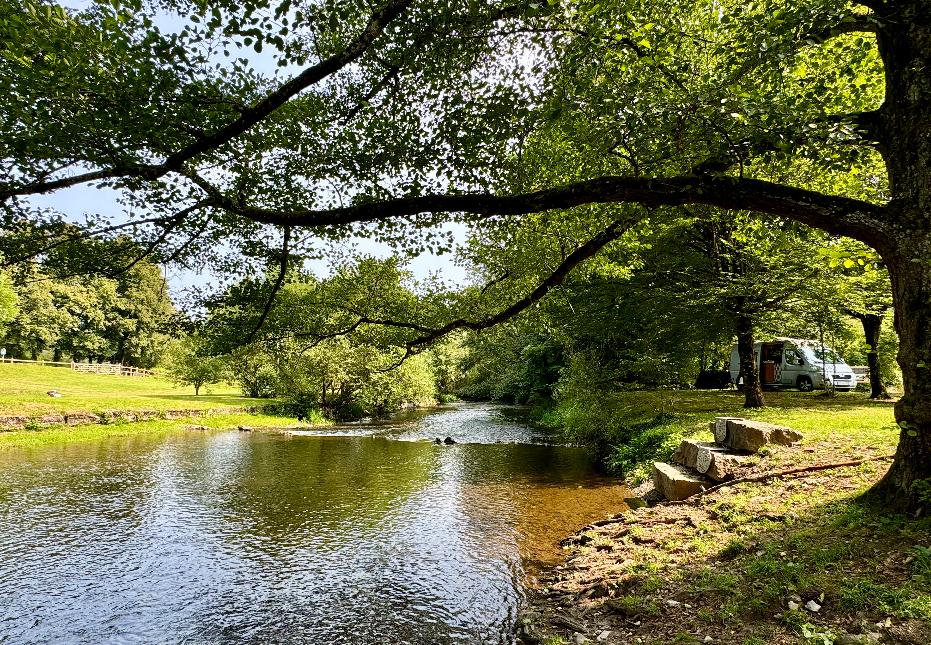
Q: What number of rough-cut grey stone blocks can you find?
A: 3